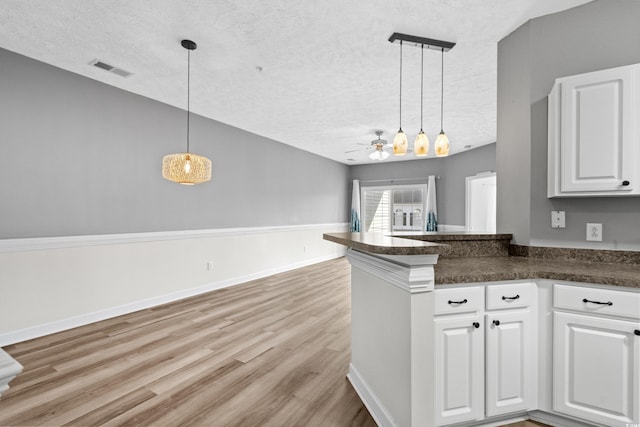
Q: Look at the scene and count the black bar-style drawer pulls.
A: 3